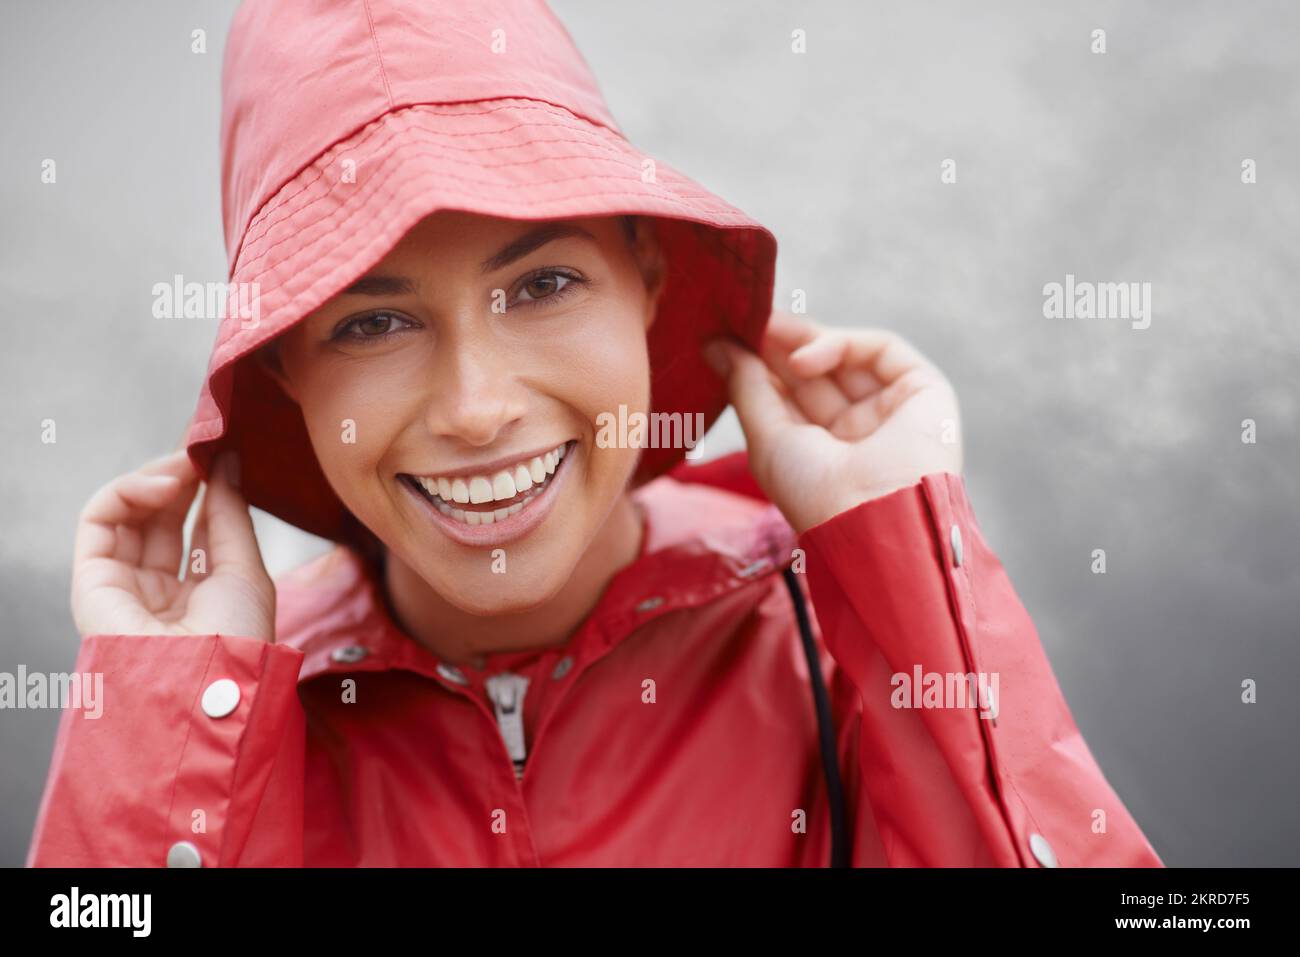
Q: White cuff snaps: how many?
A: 5